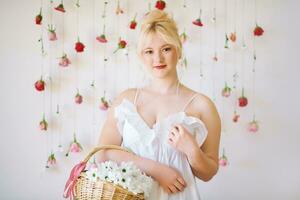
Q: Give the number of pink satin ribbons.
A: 1